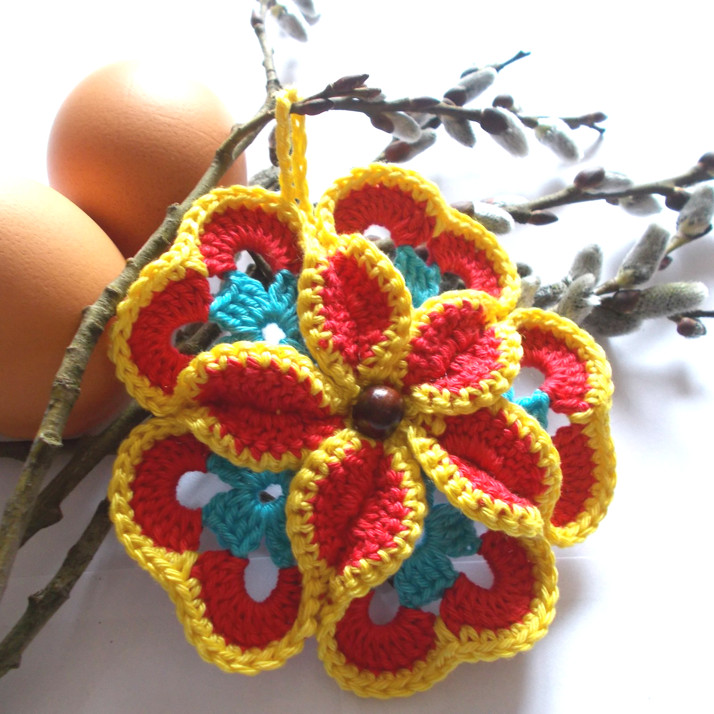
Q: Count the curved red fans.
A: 10